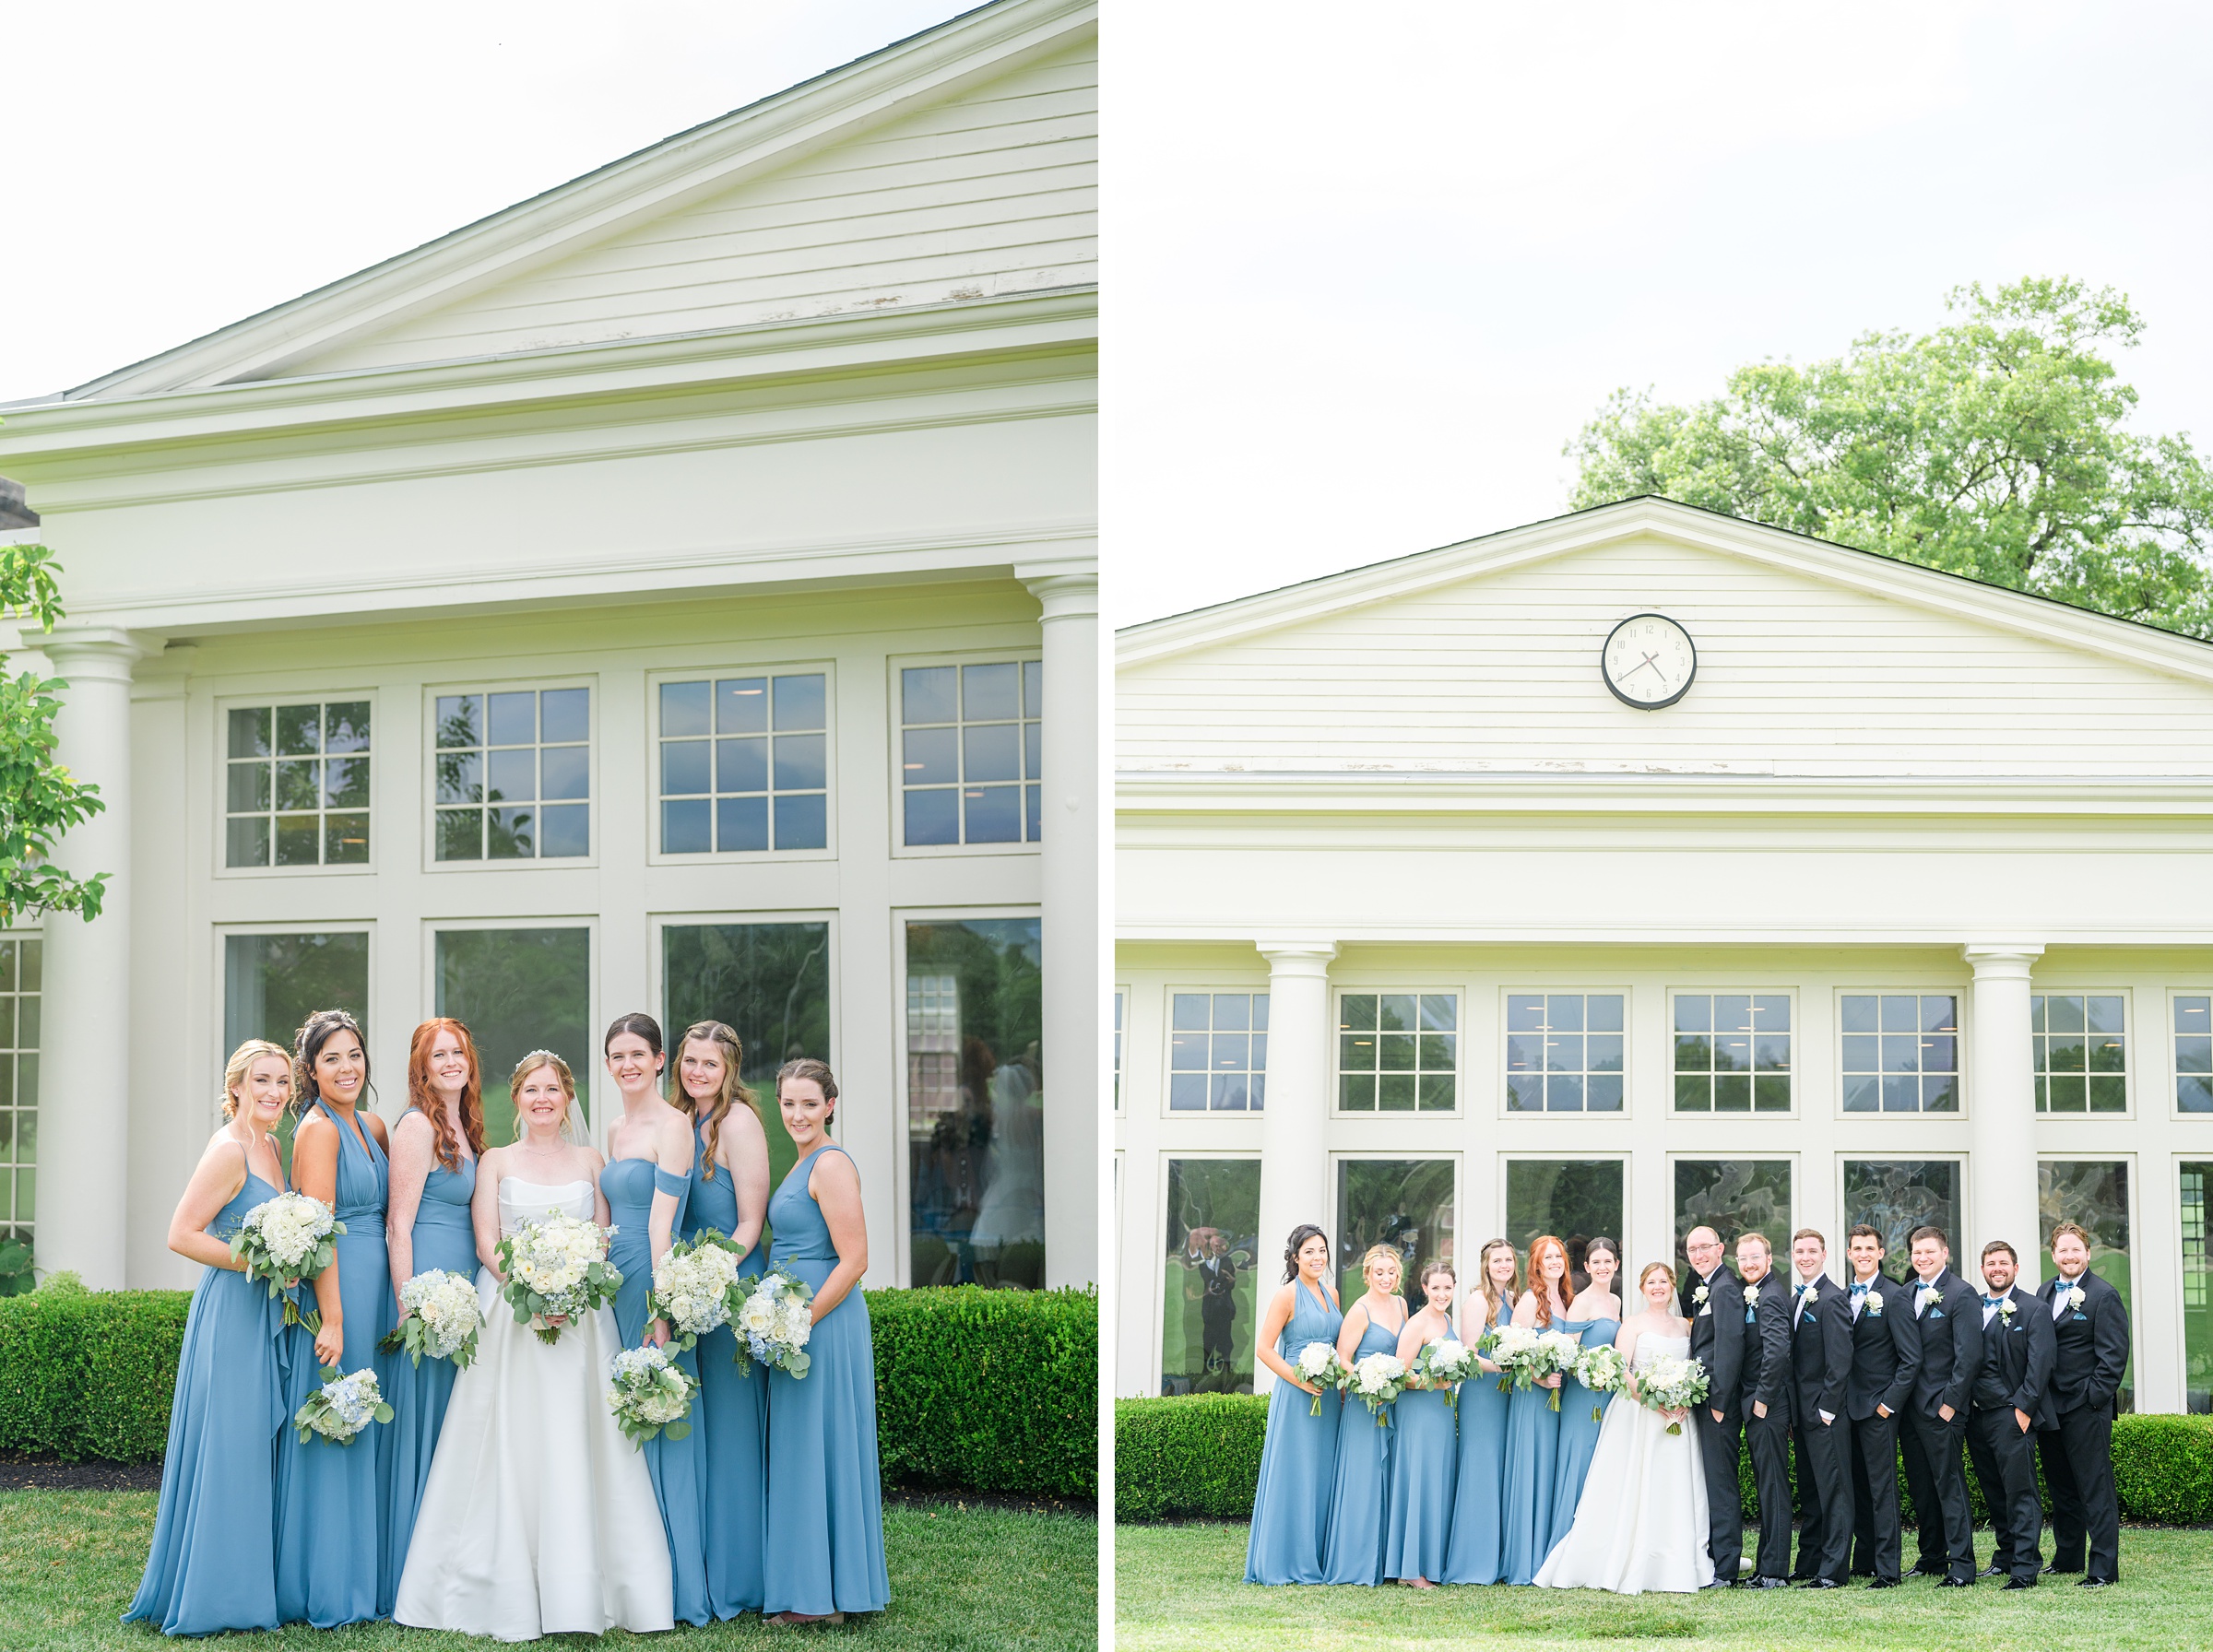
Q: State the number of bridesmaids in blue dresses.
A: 6